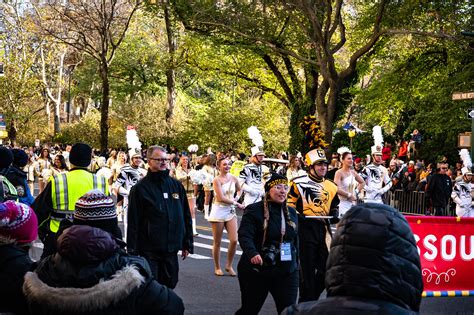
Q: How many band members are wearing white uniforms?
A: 4